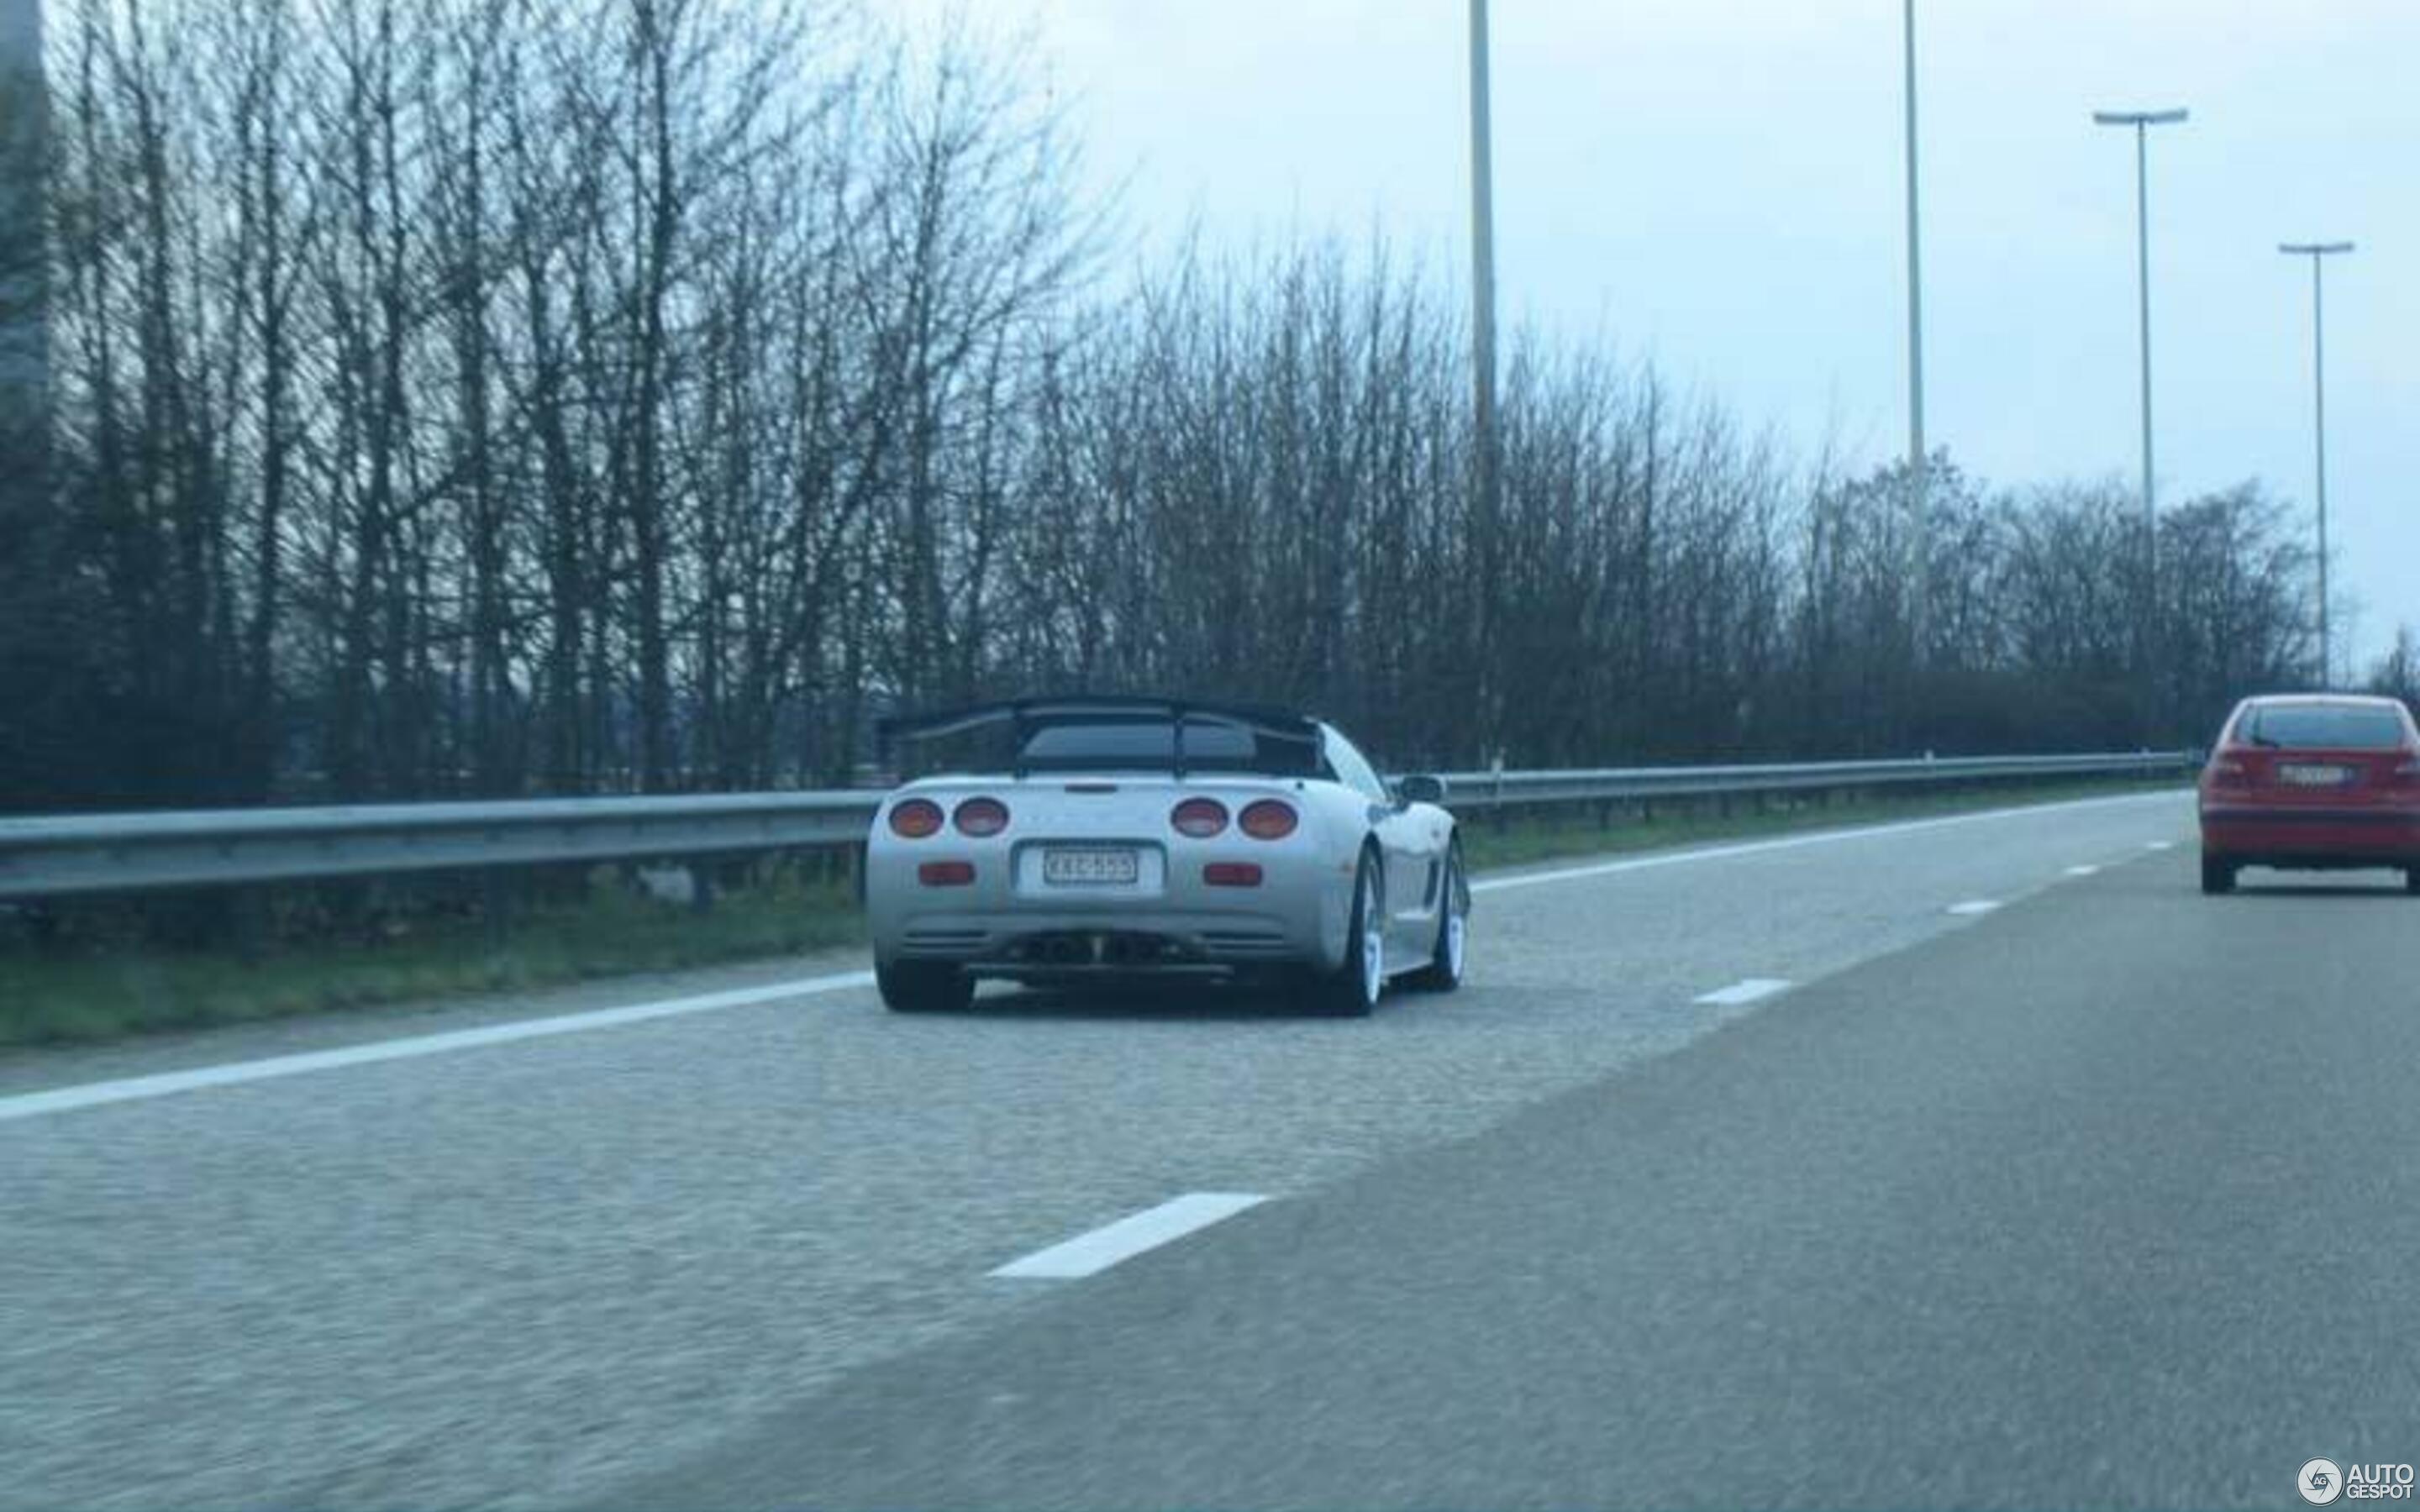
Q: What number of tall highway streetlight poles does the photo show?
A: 4